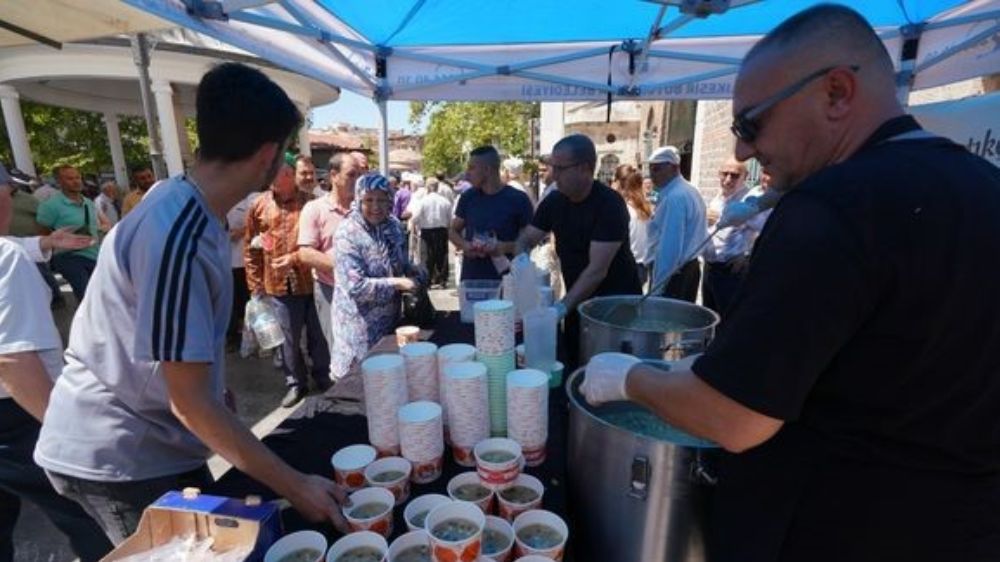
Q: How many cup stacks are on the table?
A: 7